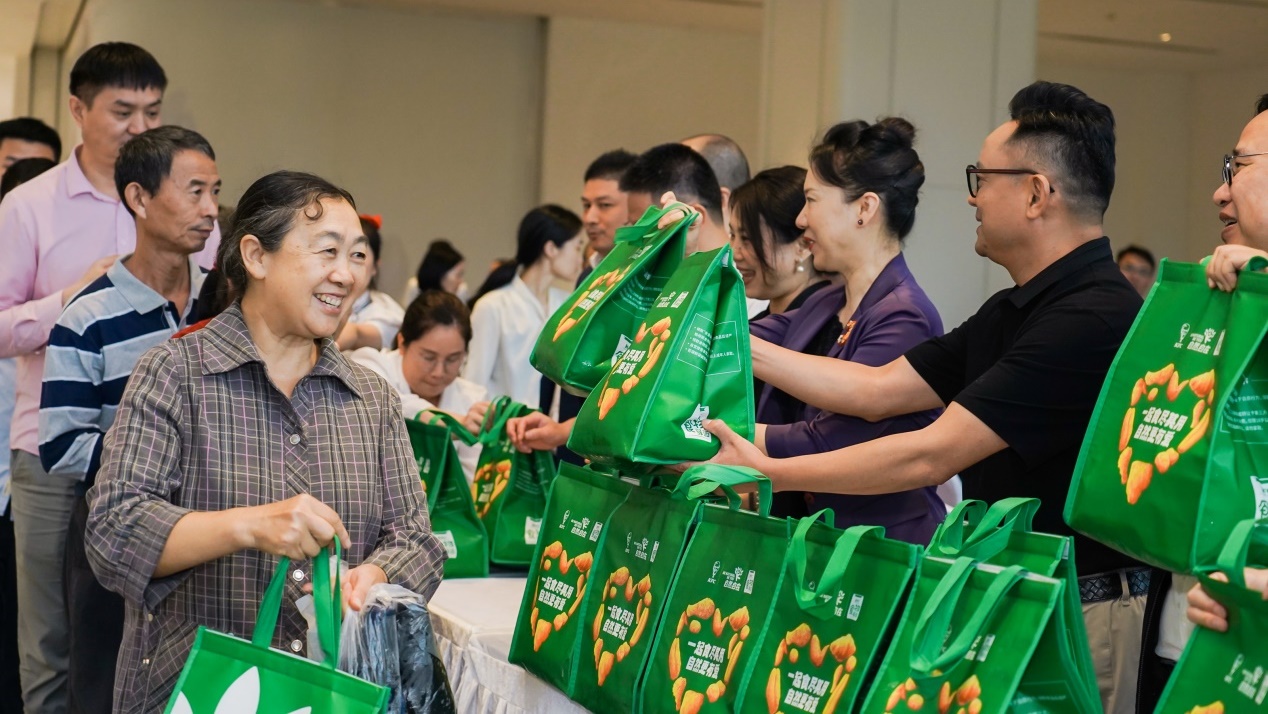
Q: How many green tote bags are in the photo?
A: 13